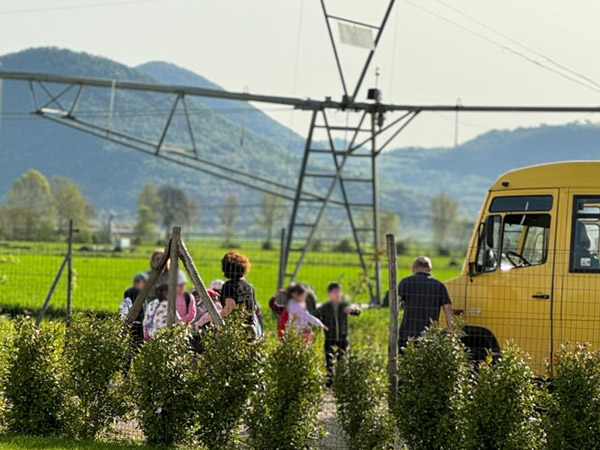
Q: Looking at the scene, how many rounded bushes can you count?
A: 9